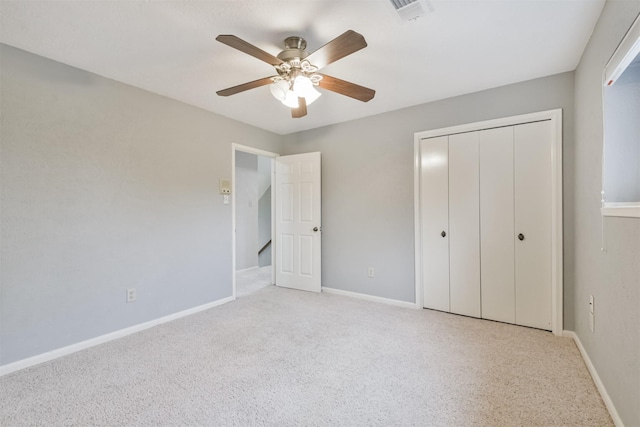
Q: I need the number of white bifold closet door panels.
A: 4